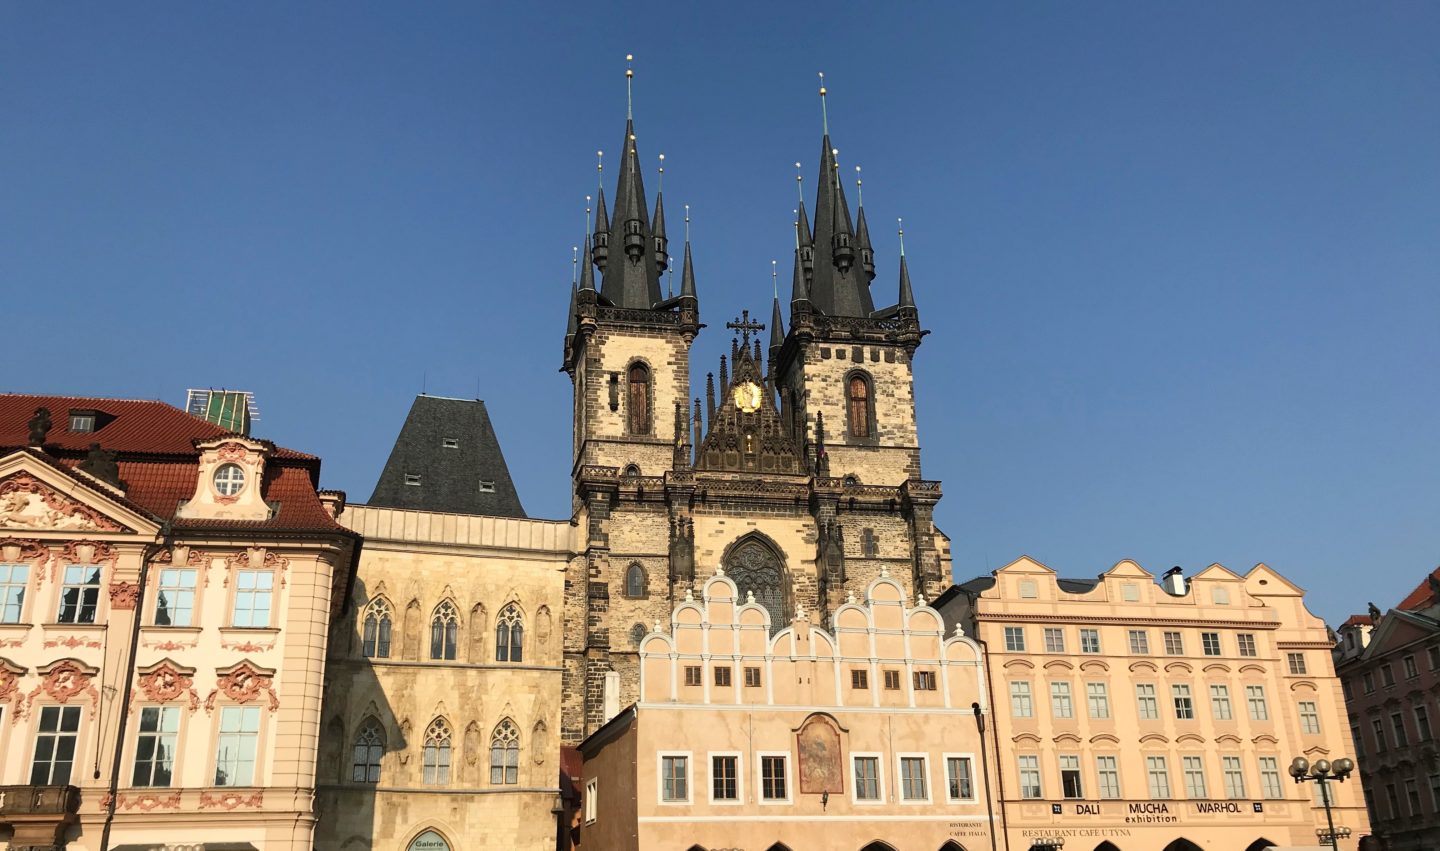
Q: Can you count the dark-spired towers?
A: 2